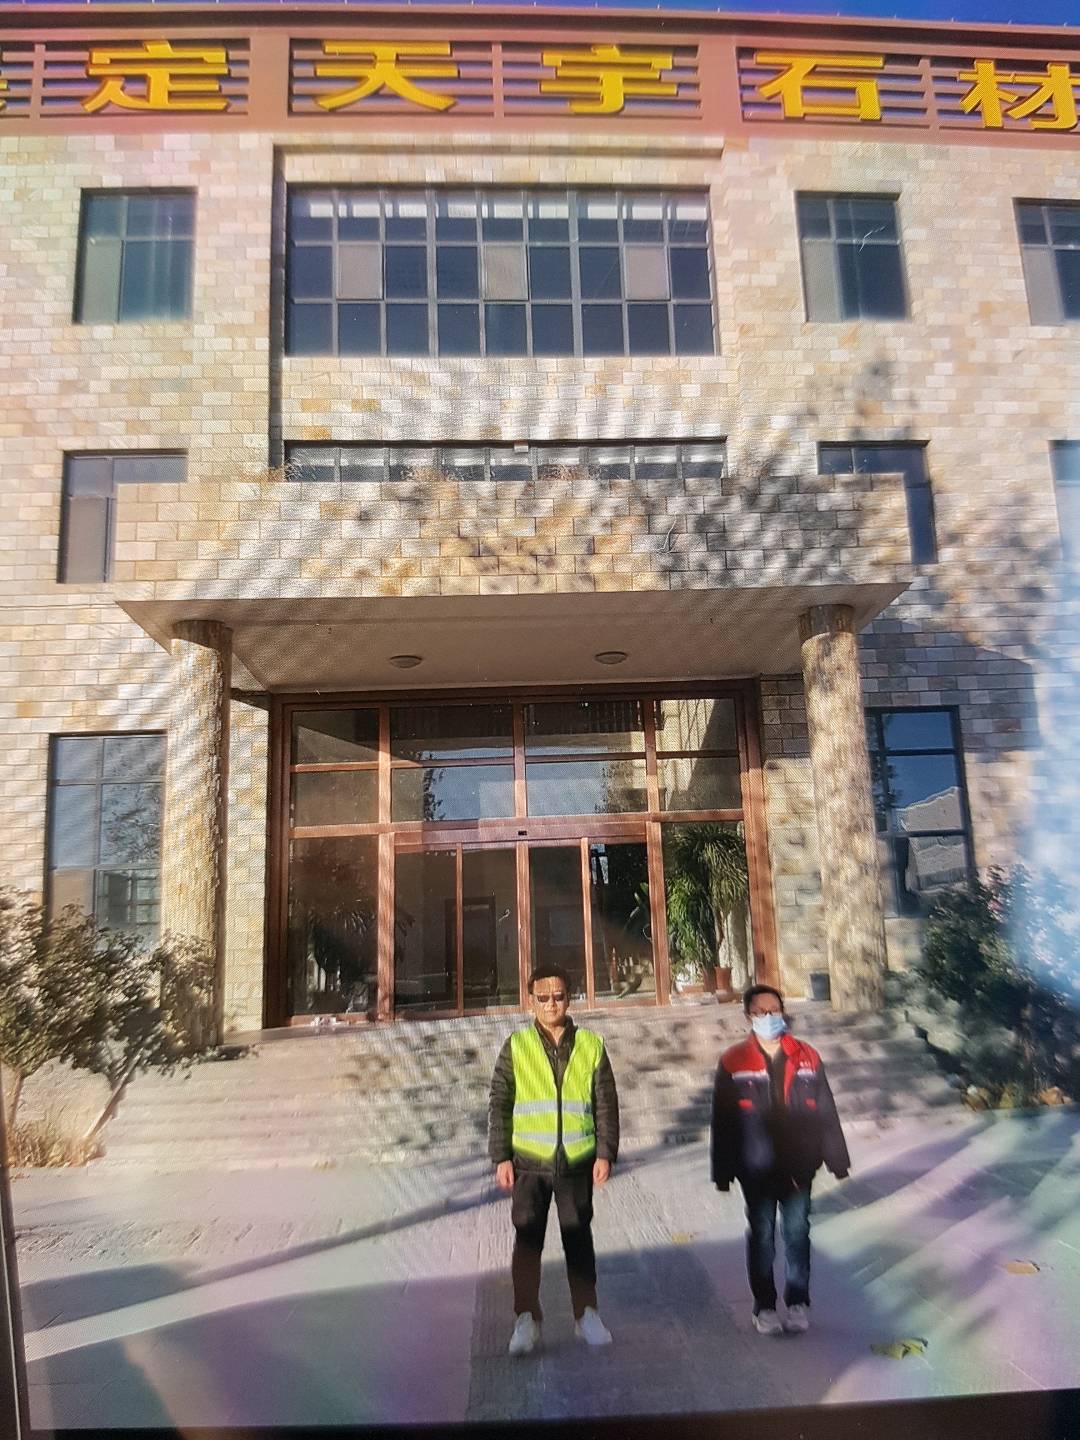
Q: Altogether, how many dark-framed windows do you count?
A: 10